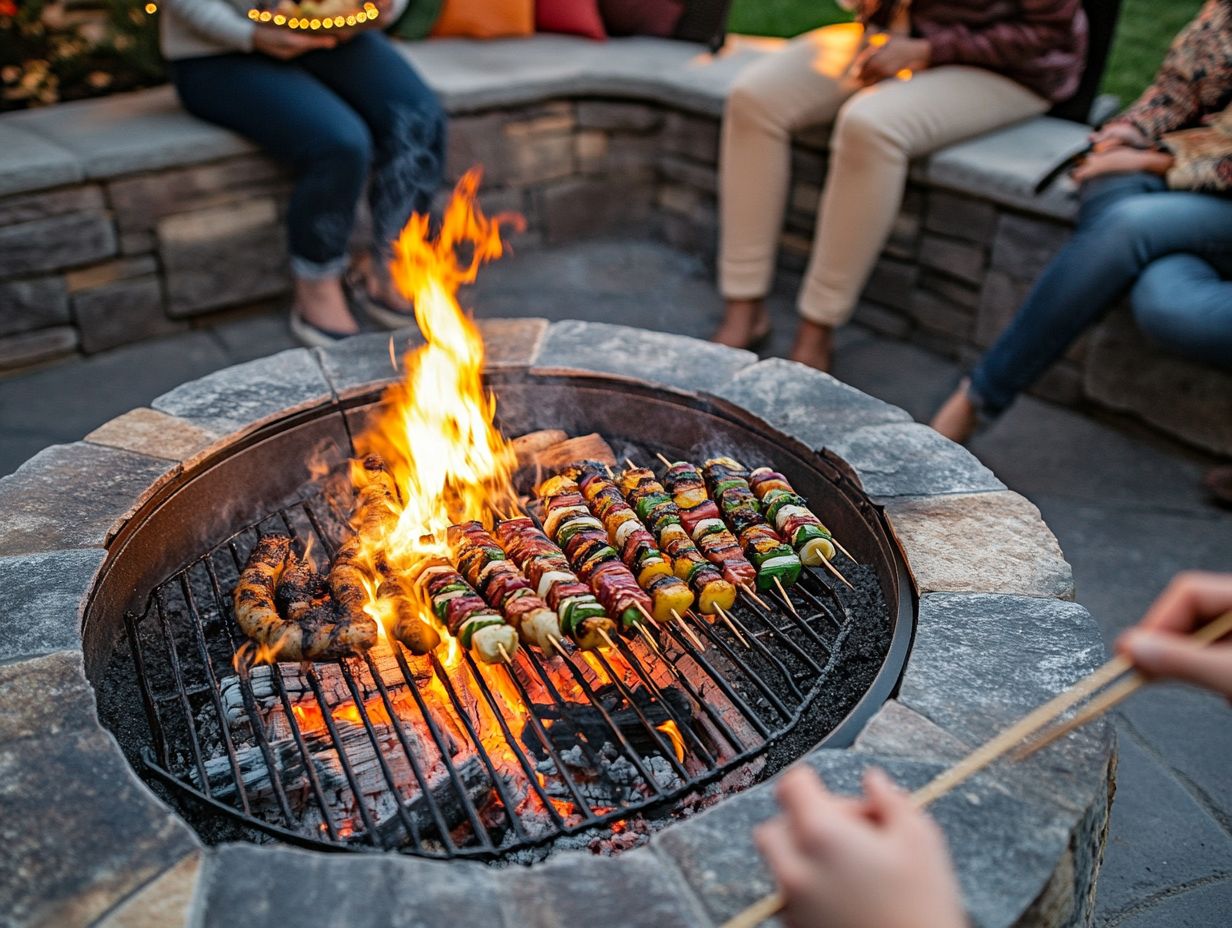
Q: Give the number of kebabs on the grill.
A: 9